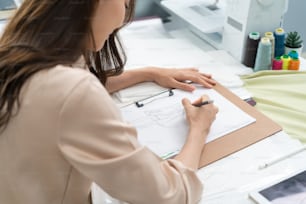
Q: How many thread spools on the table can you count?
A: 8